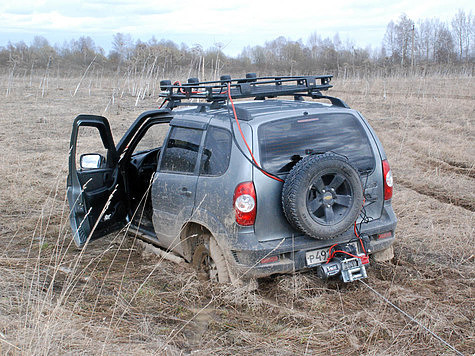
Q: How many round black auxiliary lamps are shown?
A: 4